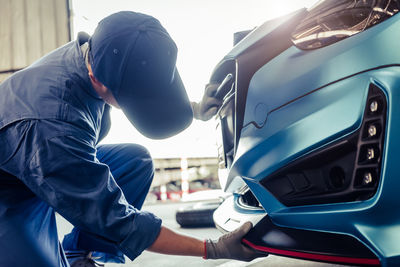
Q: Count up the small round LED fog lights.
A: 4